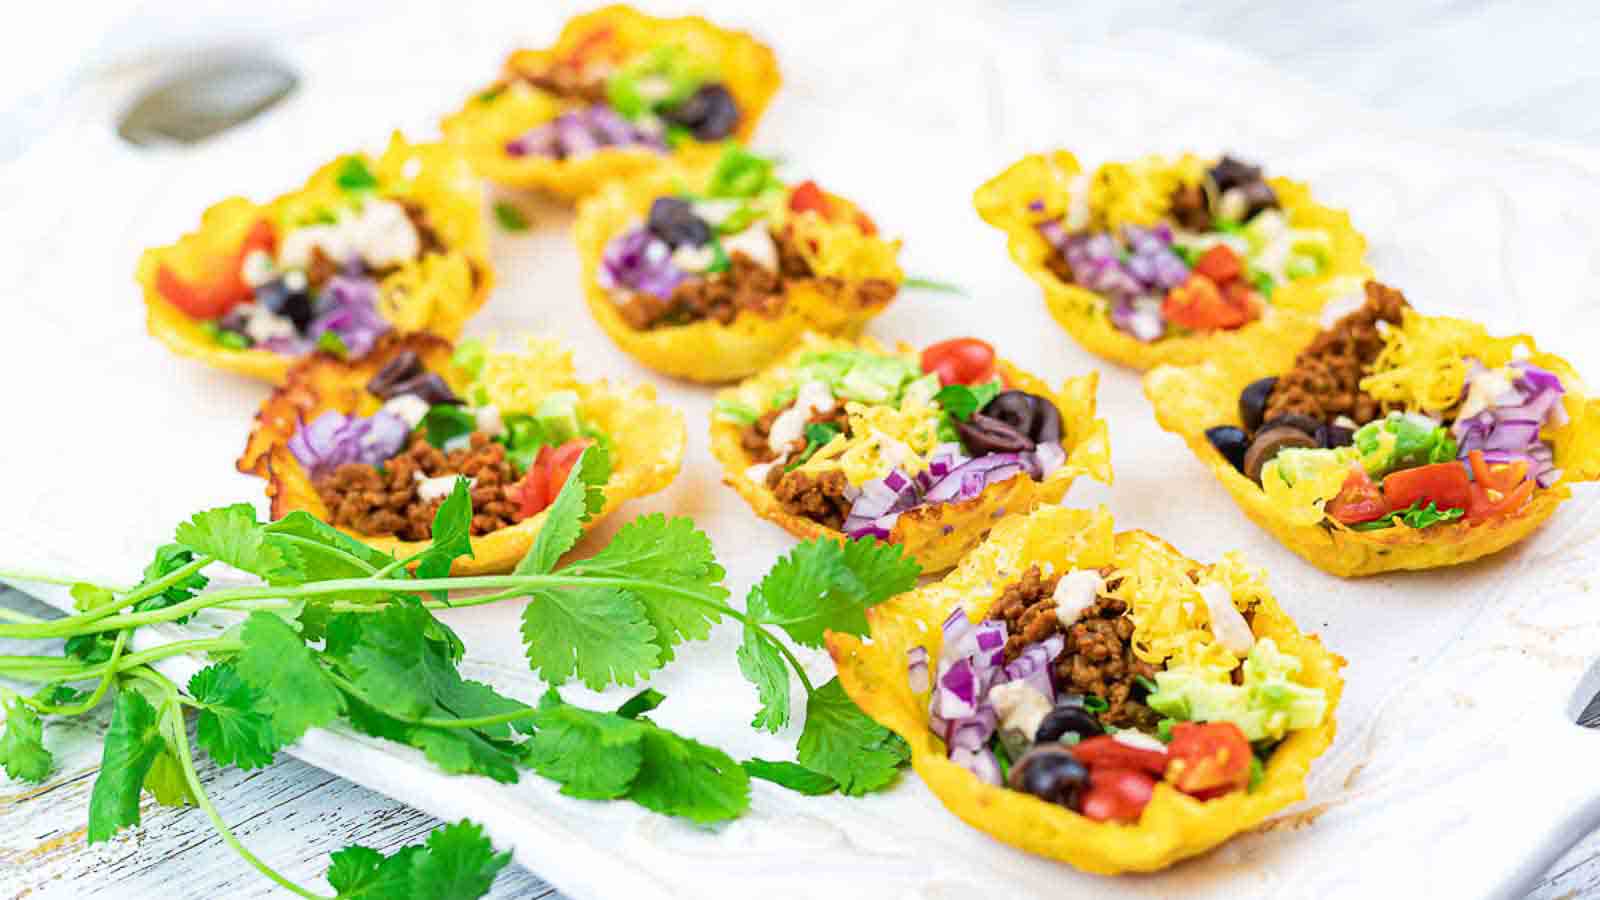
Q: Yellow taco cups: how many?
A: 8